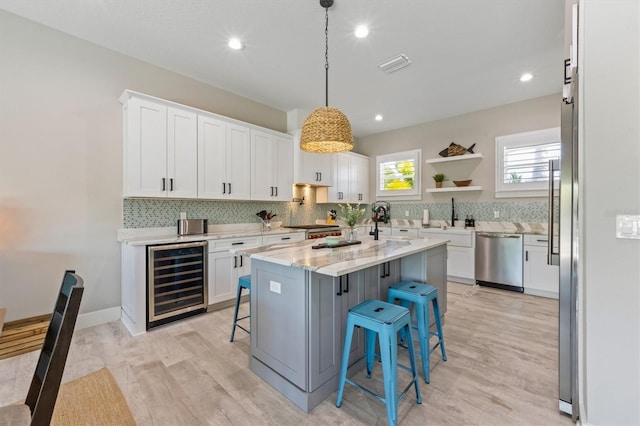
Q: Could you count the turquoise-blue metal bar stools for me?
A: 3